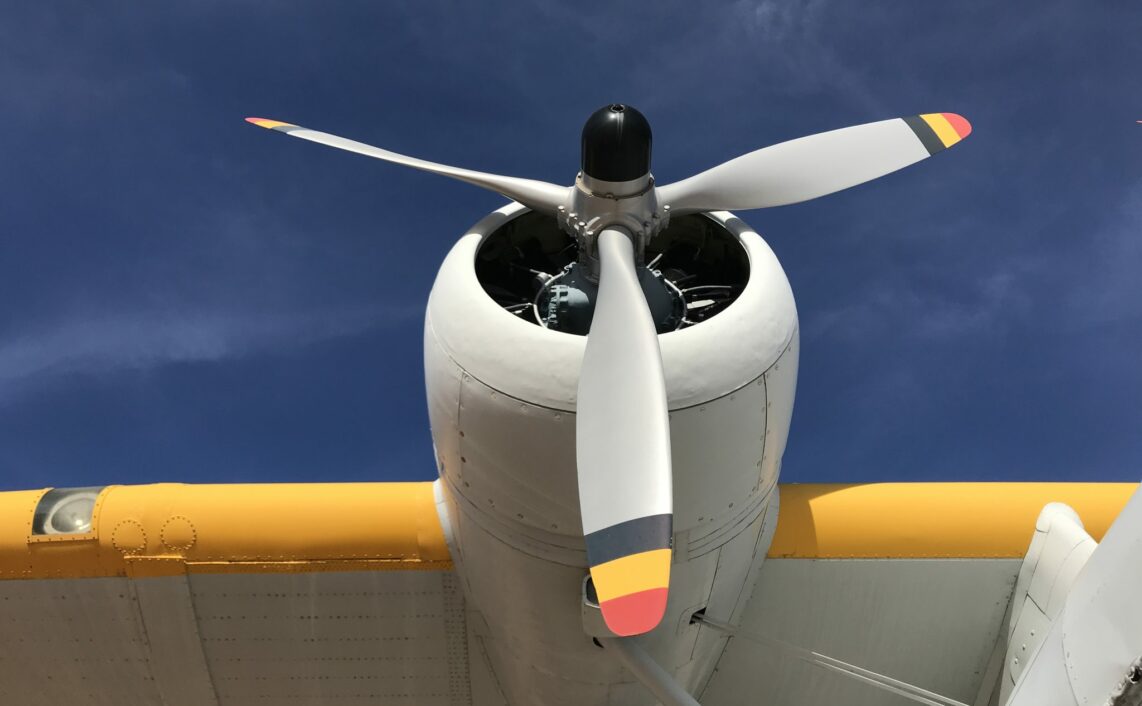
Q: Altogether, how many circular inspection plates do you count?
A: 2